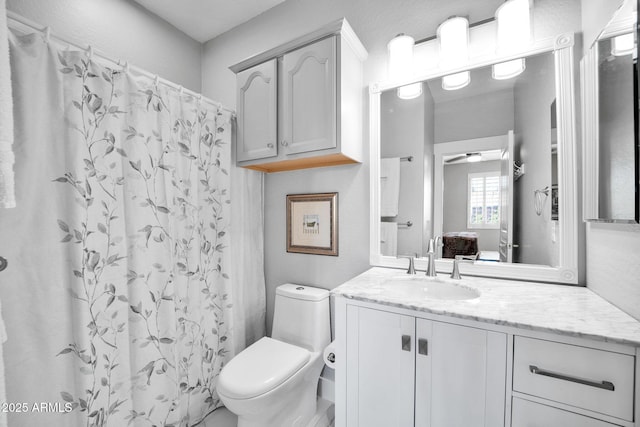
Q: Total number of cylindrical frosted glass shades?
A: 3